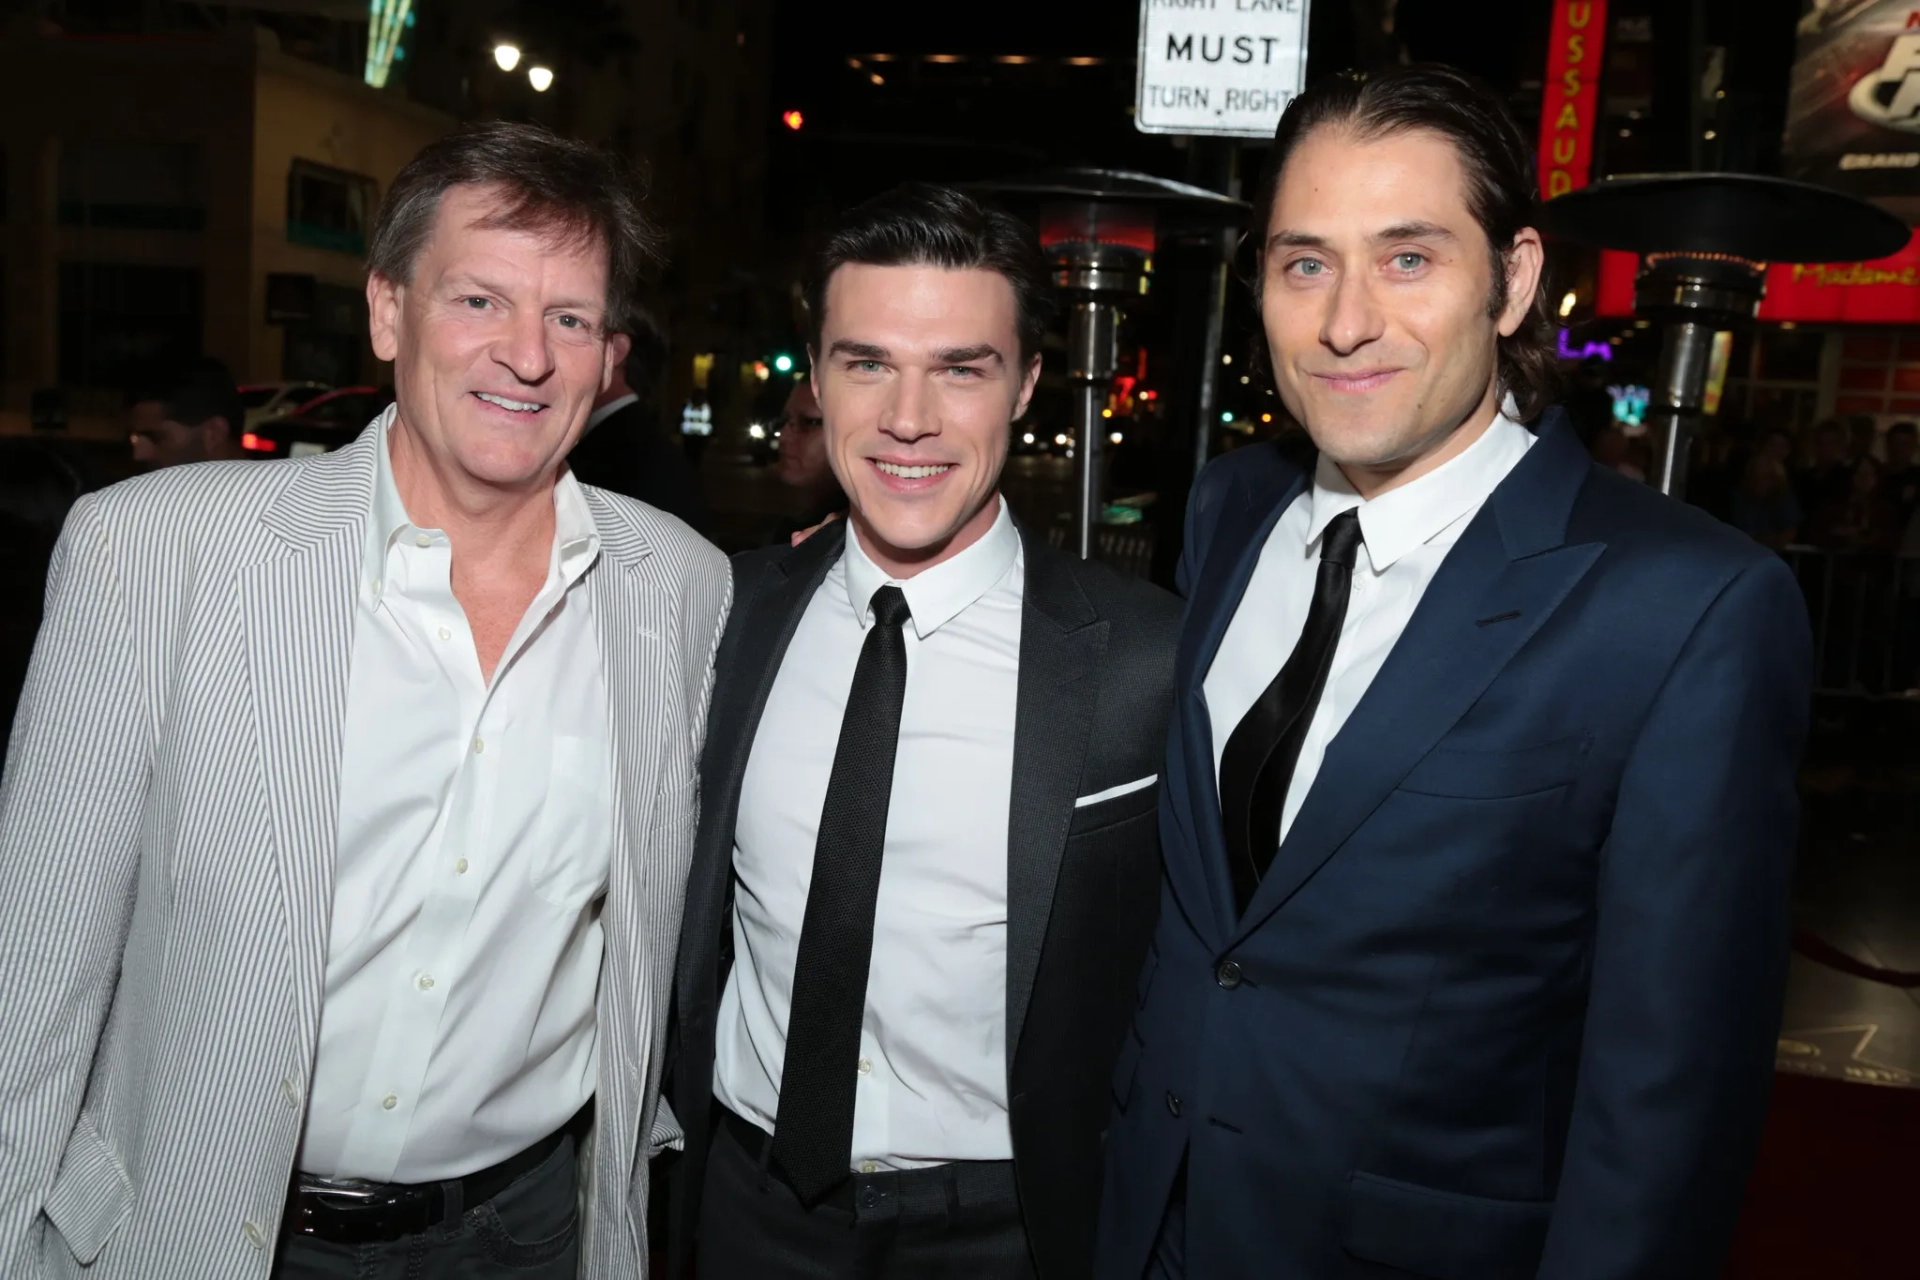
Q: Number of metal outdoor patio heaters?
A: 2